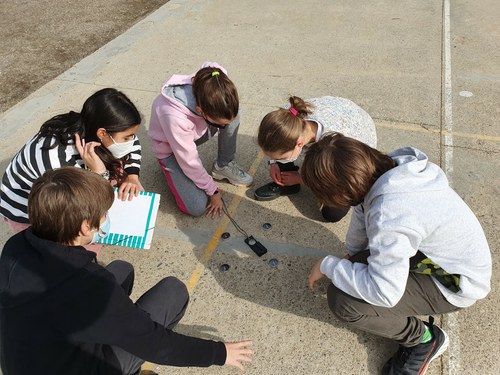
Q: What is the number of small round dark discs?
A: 4